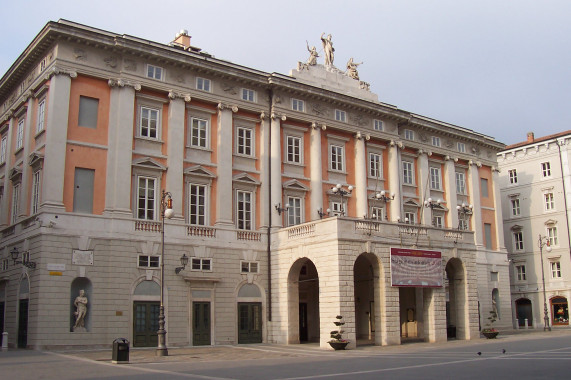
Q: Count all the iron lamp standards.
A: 2